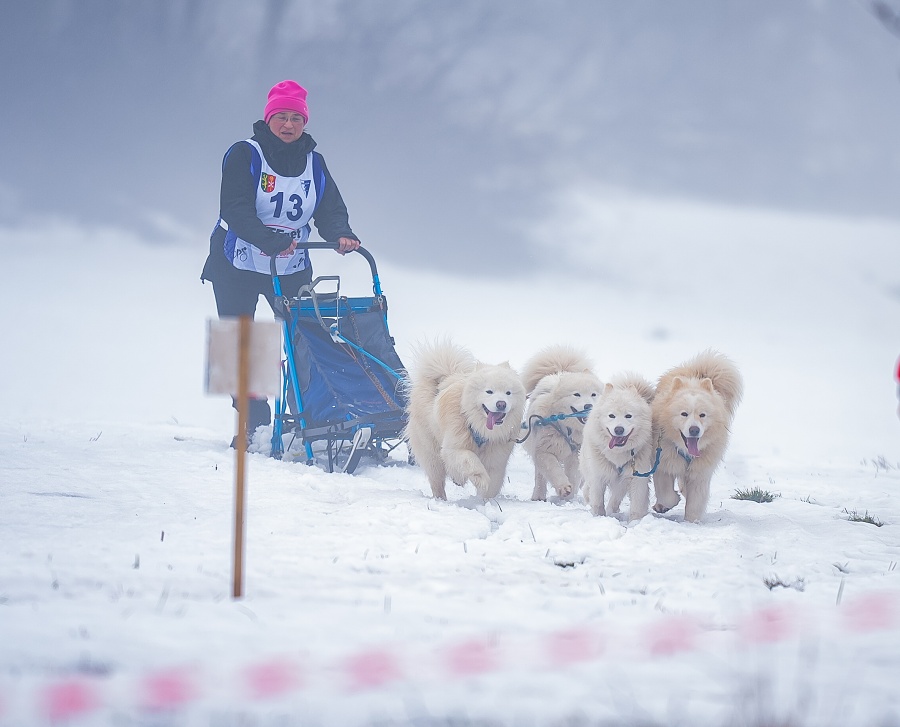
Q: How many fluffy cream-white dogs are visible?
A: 4